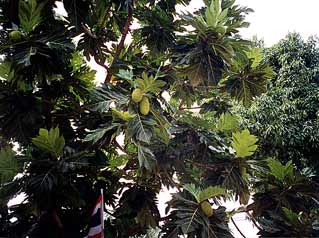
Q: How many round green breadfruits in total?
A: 4